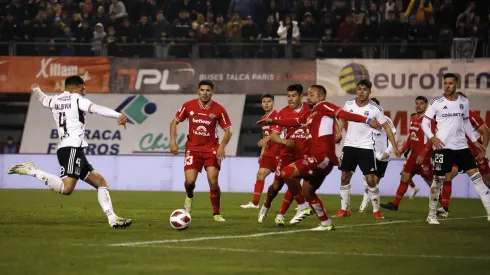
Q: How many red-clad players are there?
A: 6